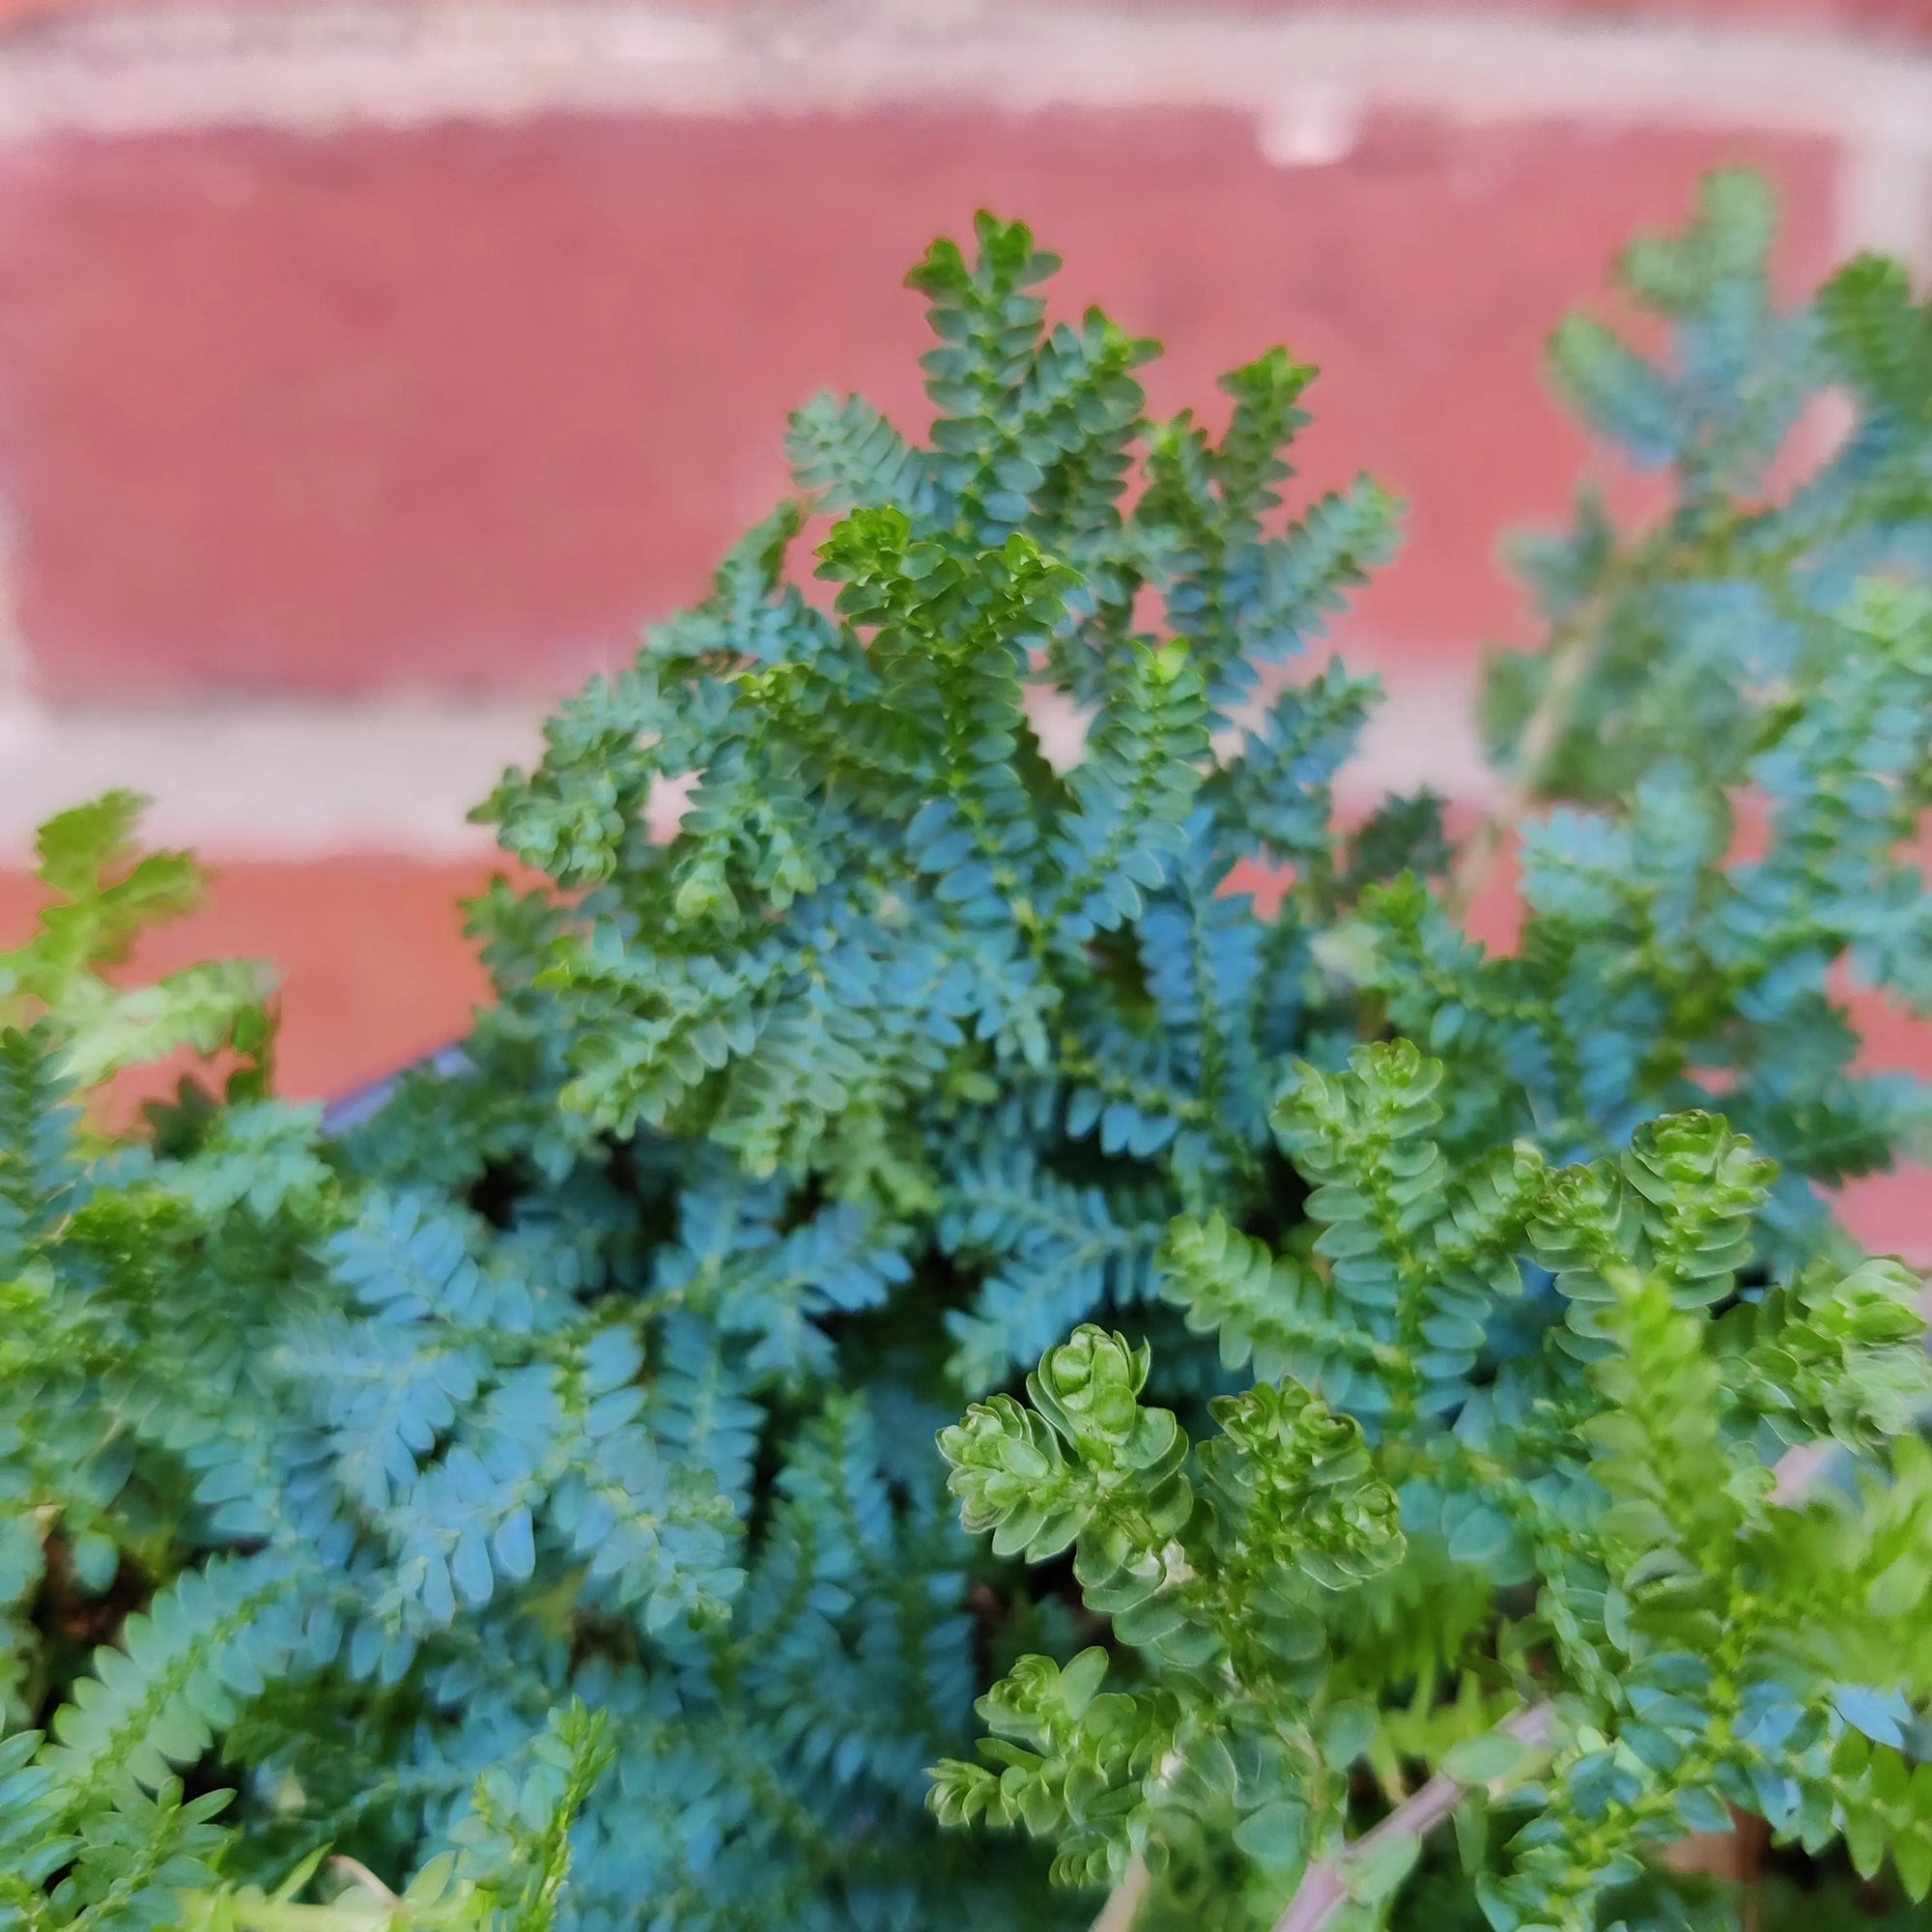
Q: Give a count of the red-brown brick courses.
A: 3